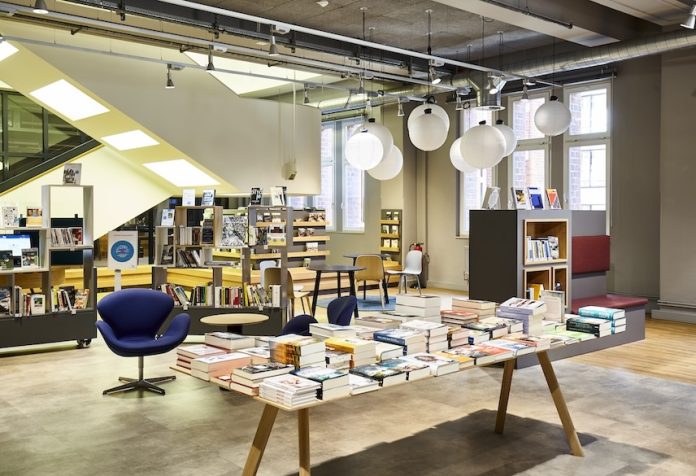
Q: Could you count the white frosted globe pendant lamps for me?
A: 9